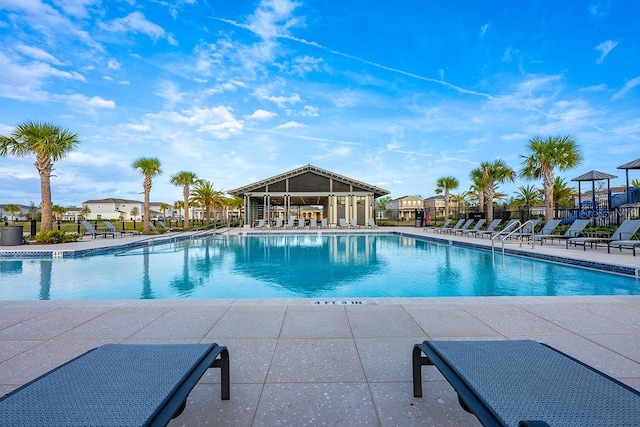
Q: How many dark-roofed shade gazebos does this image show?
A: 2